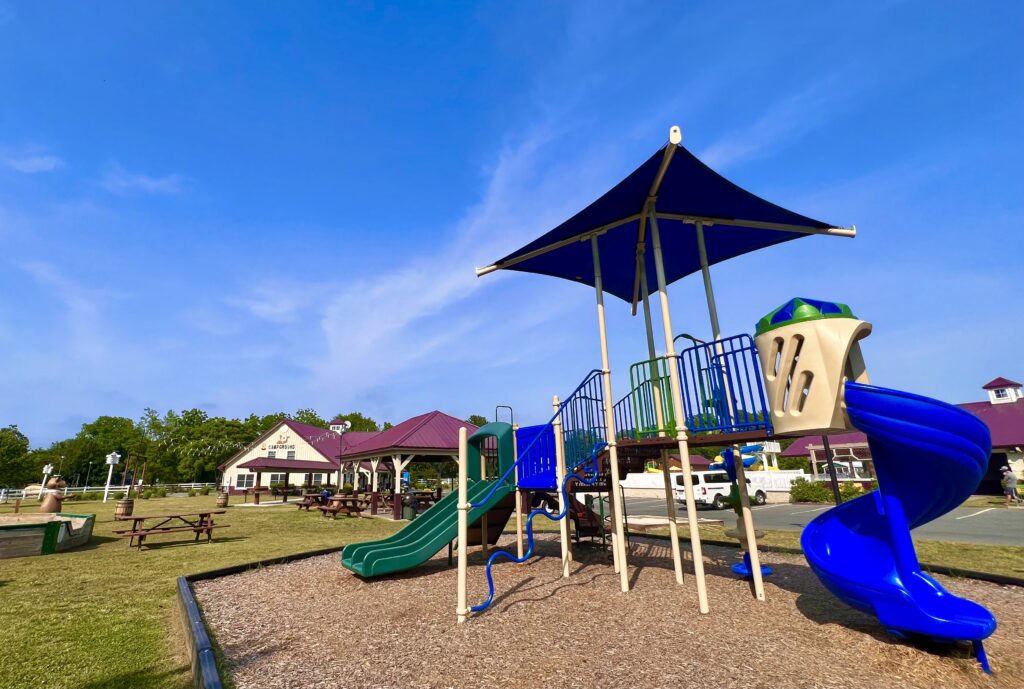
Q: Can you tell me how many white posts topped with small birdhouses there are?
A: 2